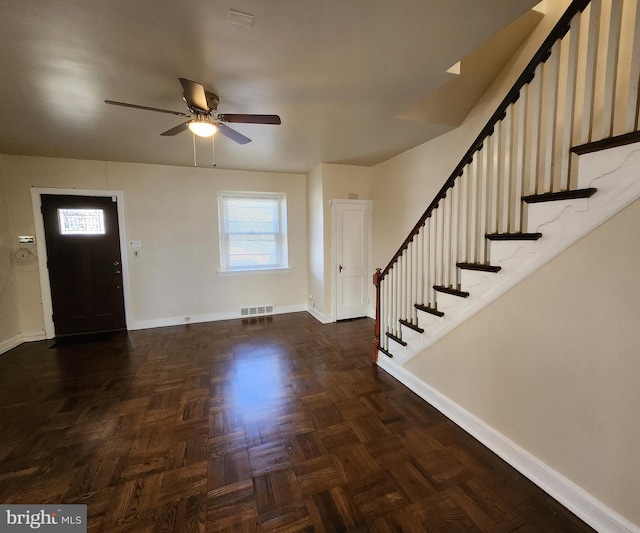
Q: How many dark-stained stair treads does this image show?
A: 9